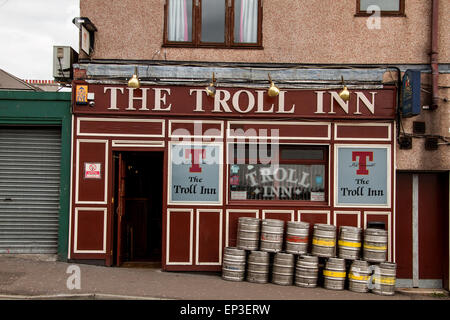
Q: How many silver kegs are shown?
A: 13